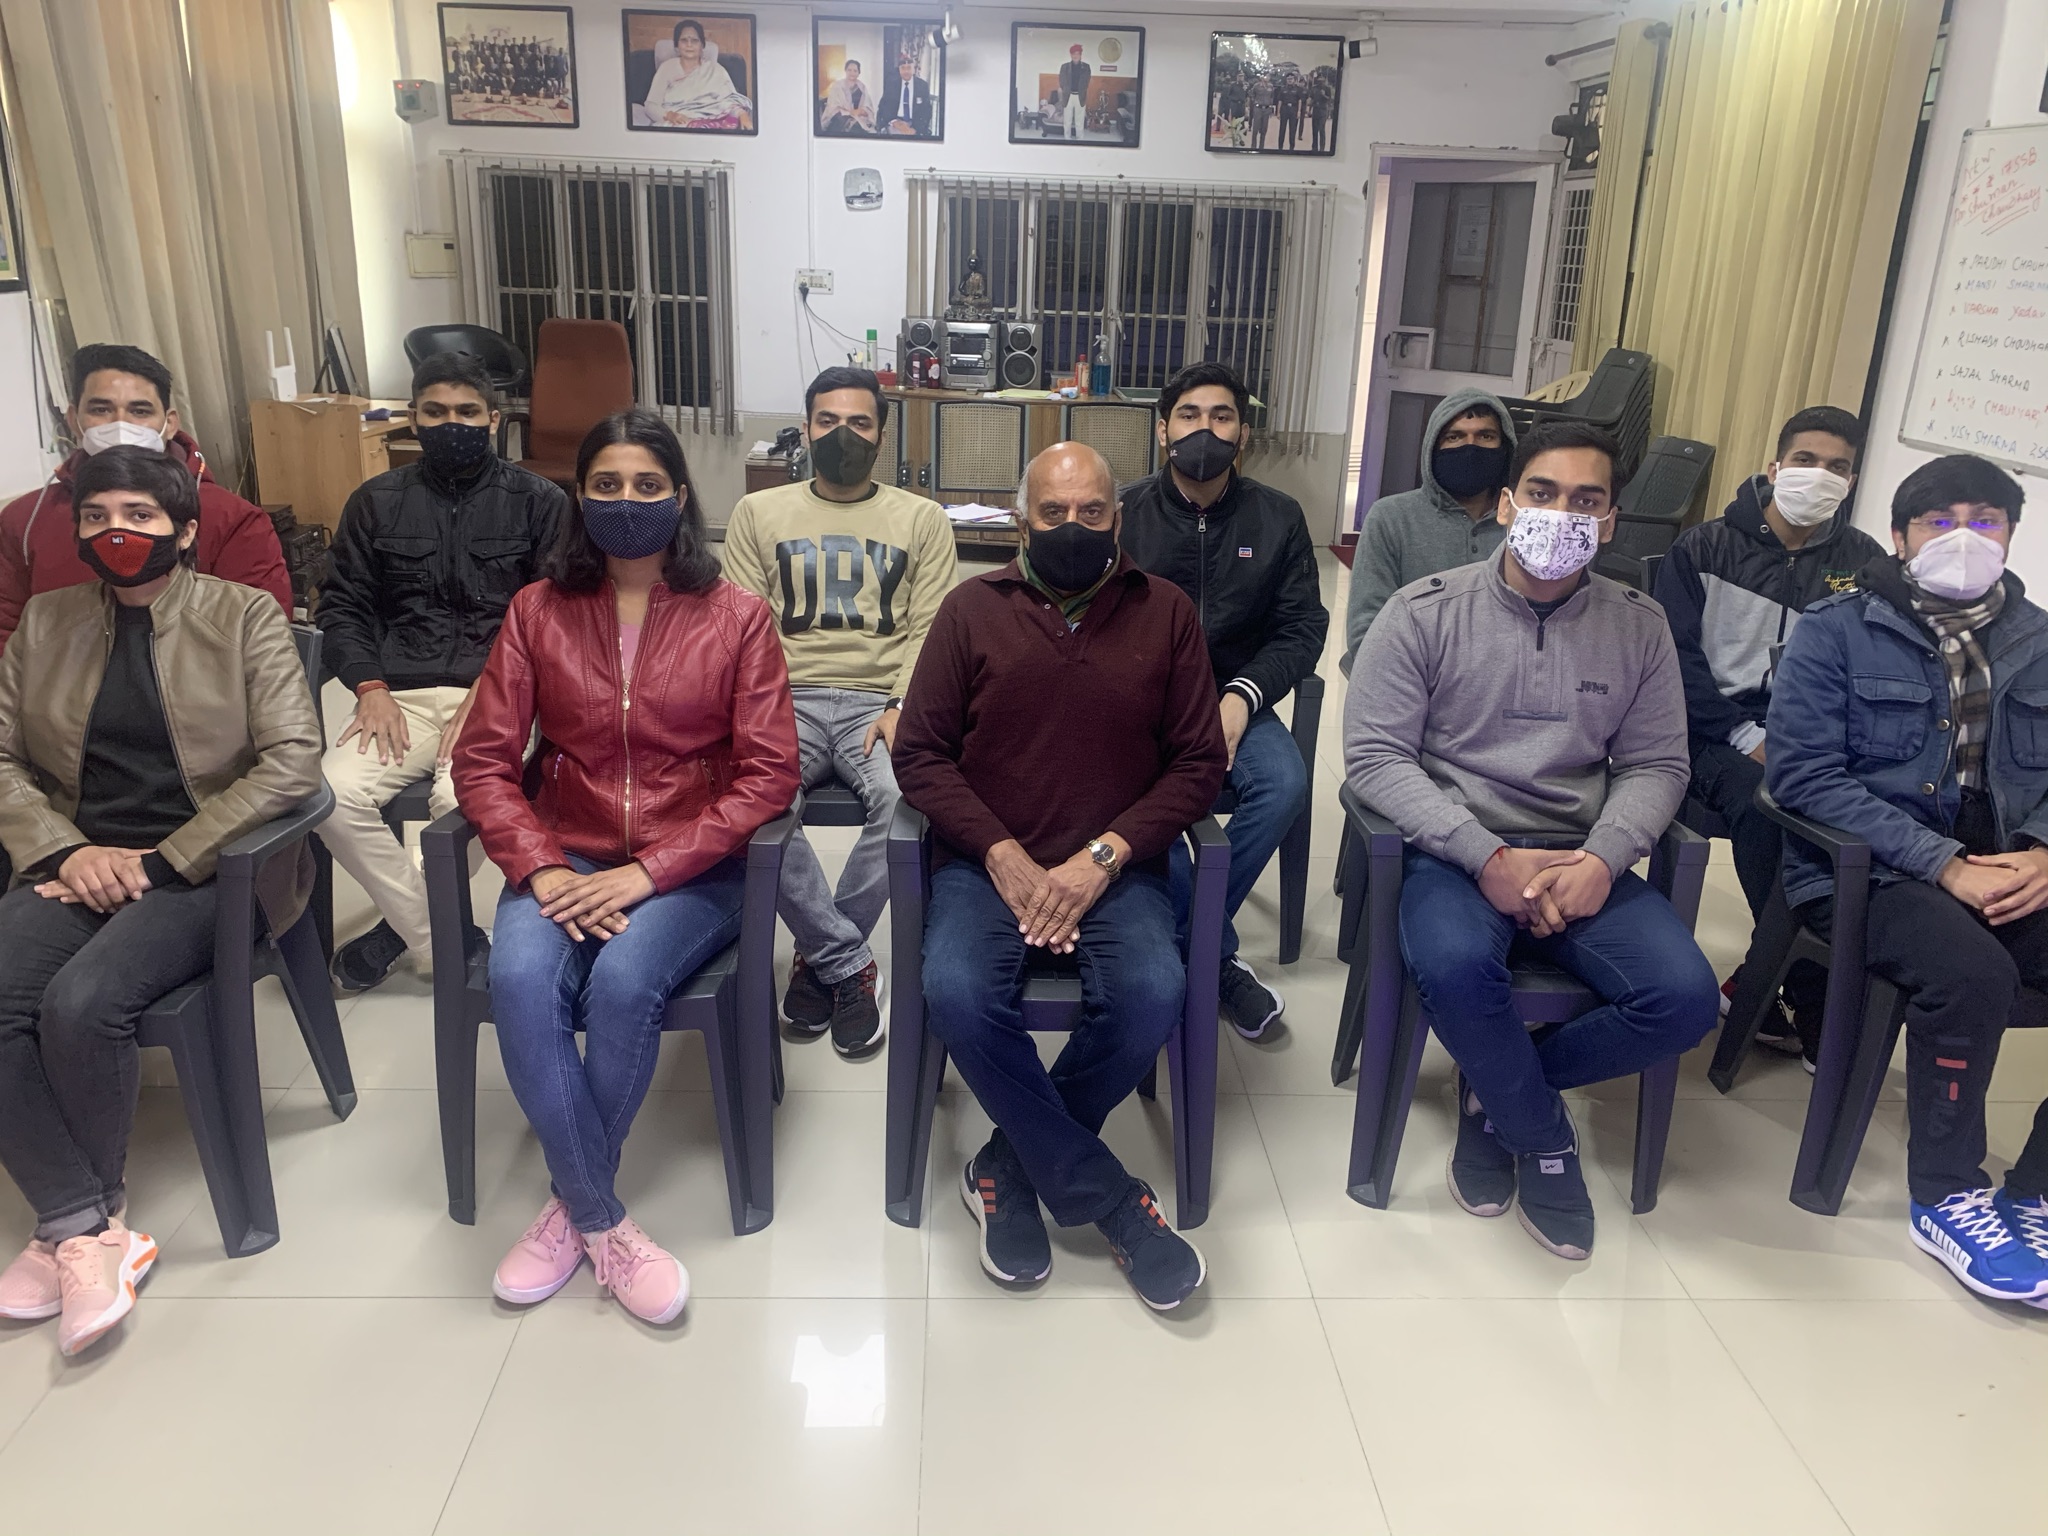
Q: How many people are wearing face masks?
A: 11